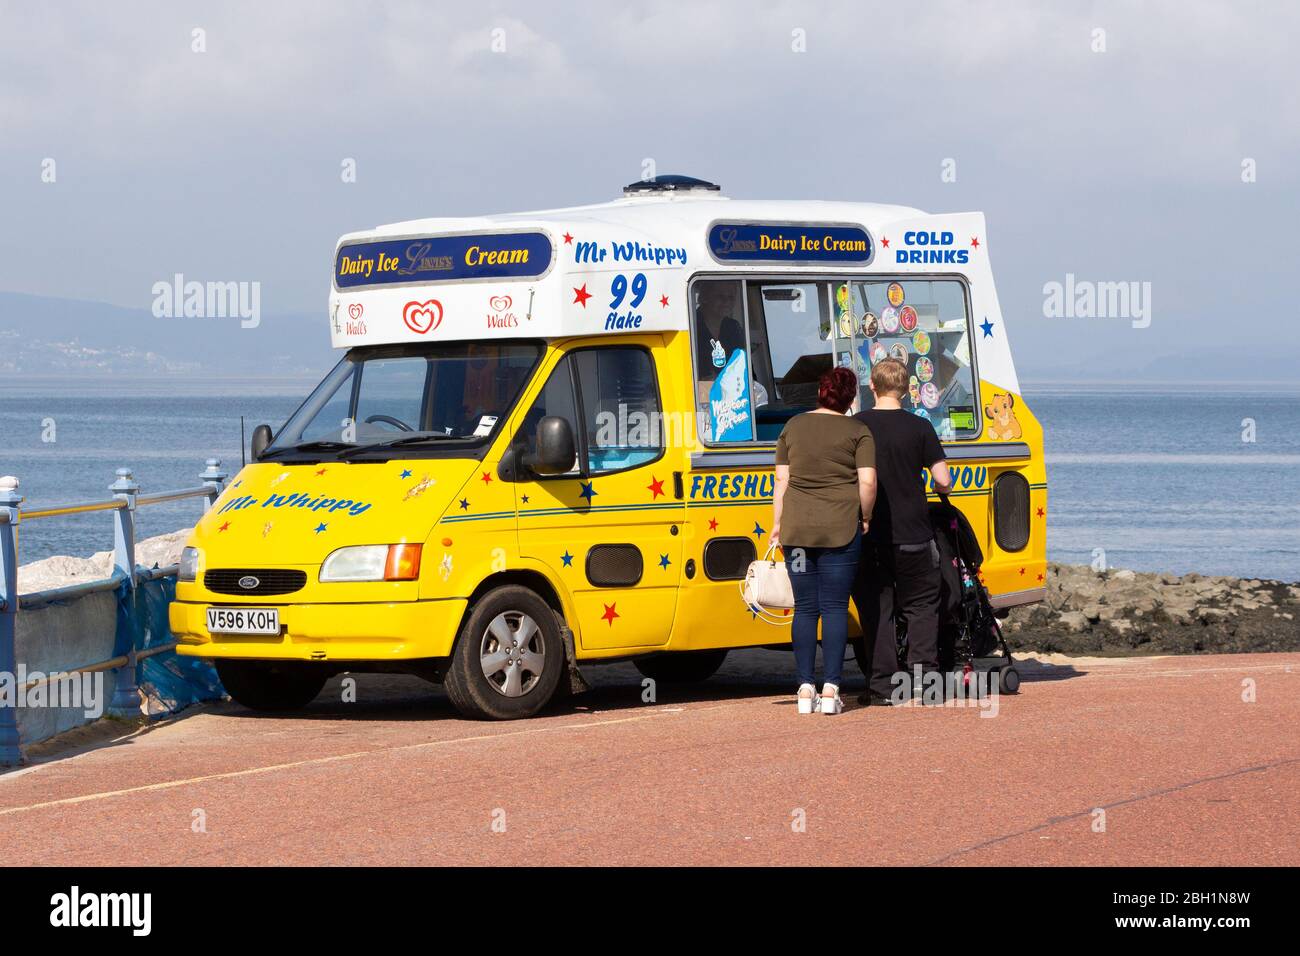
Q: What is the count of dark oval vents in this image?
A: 3